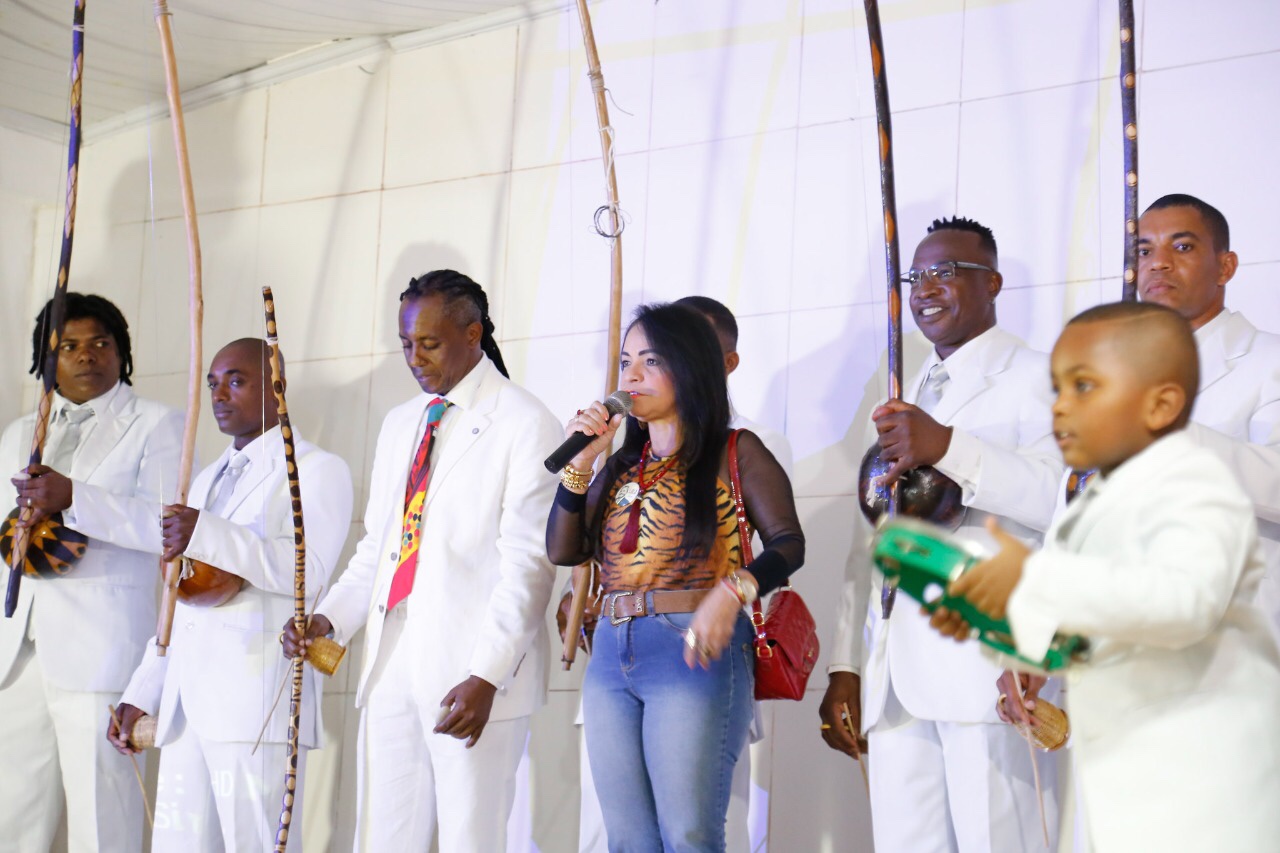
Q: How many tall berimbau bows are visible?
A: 6